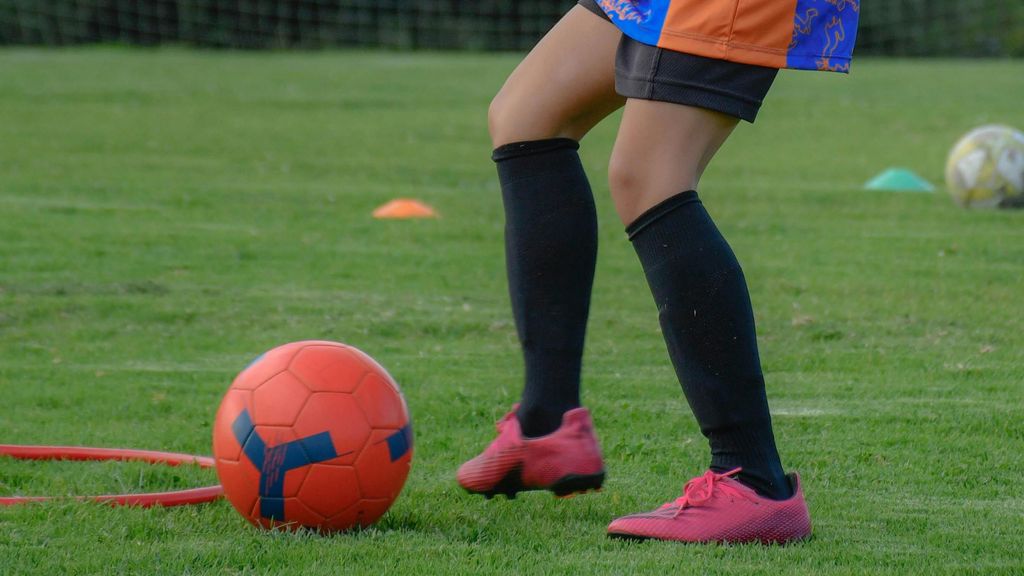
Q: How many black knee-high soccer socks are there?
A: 2